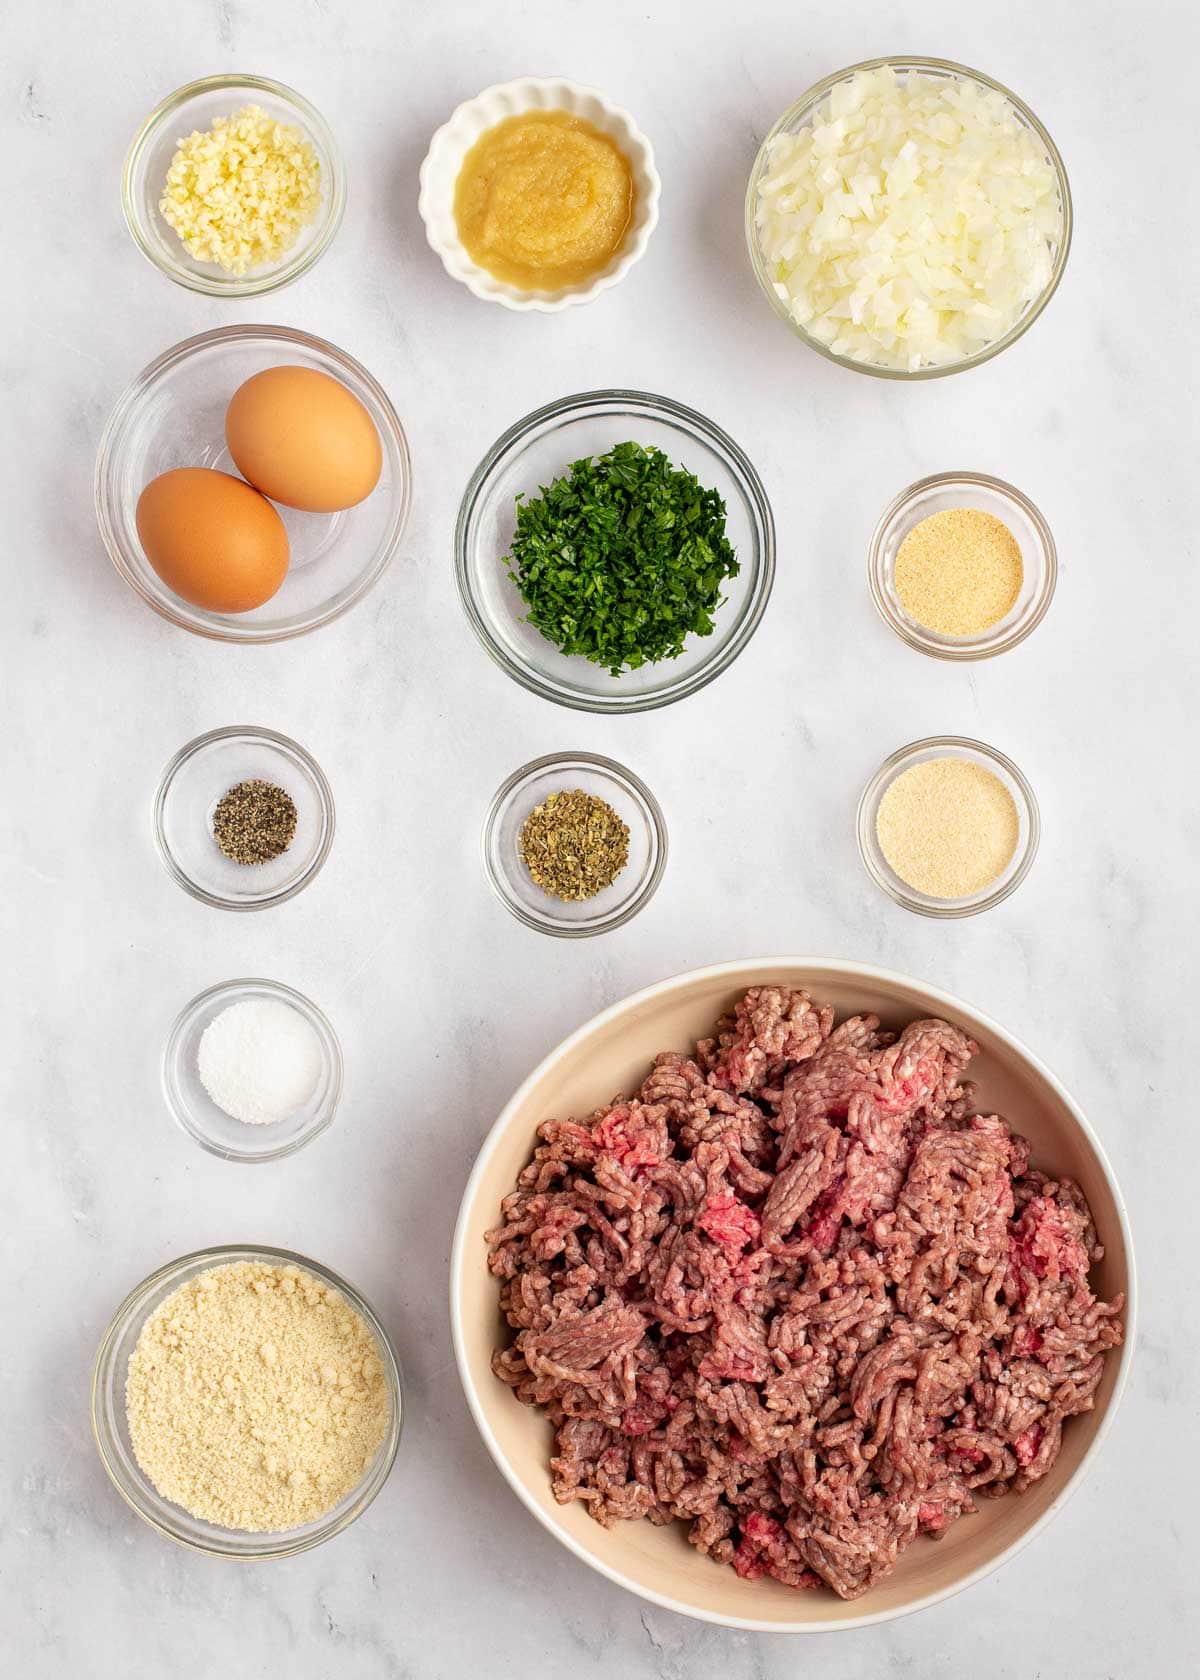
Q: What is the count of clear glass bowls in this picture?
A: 10